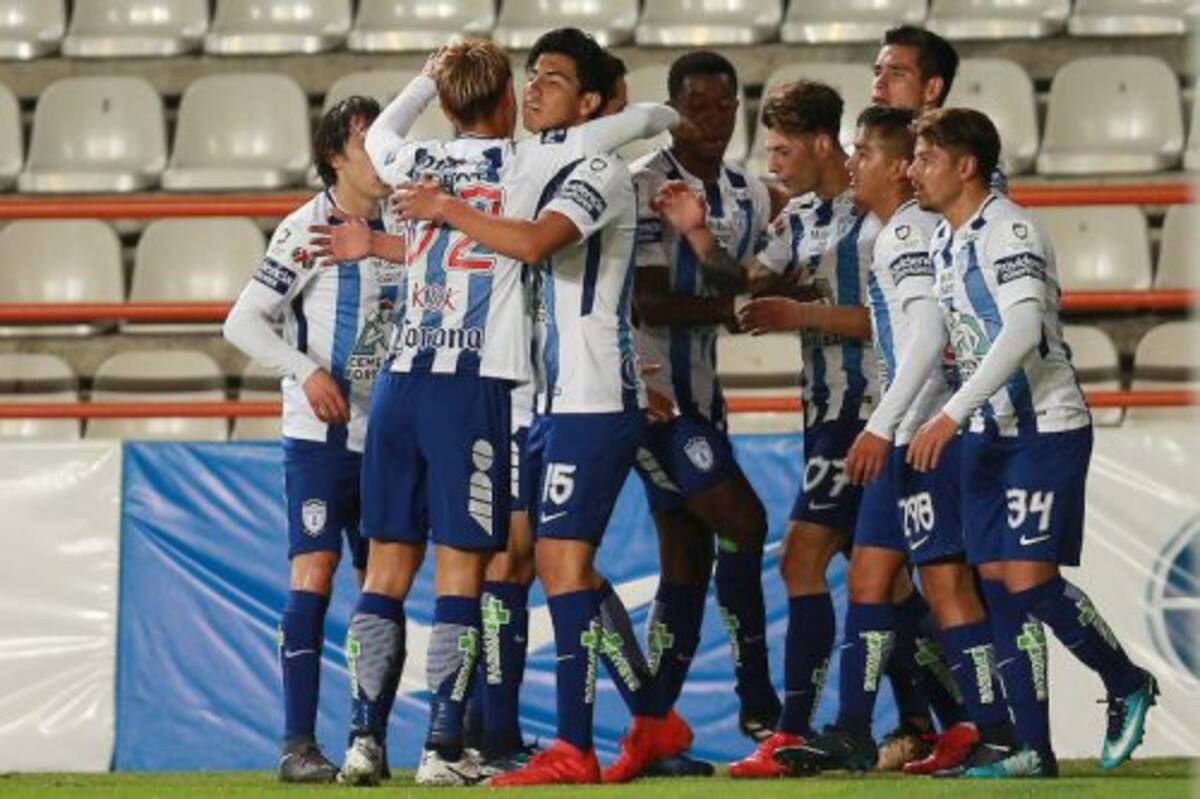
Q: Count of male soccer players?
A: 9